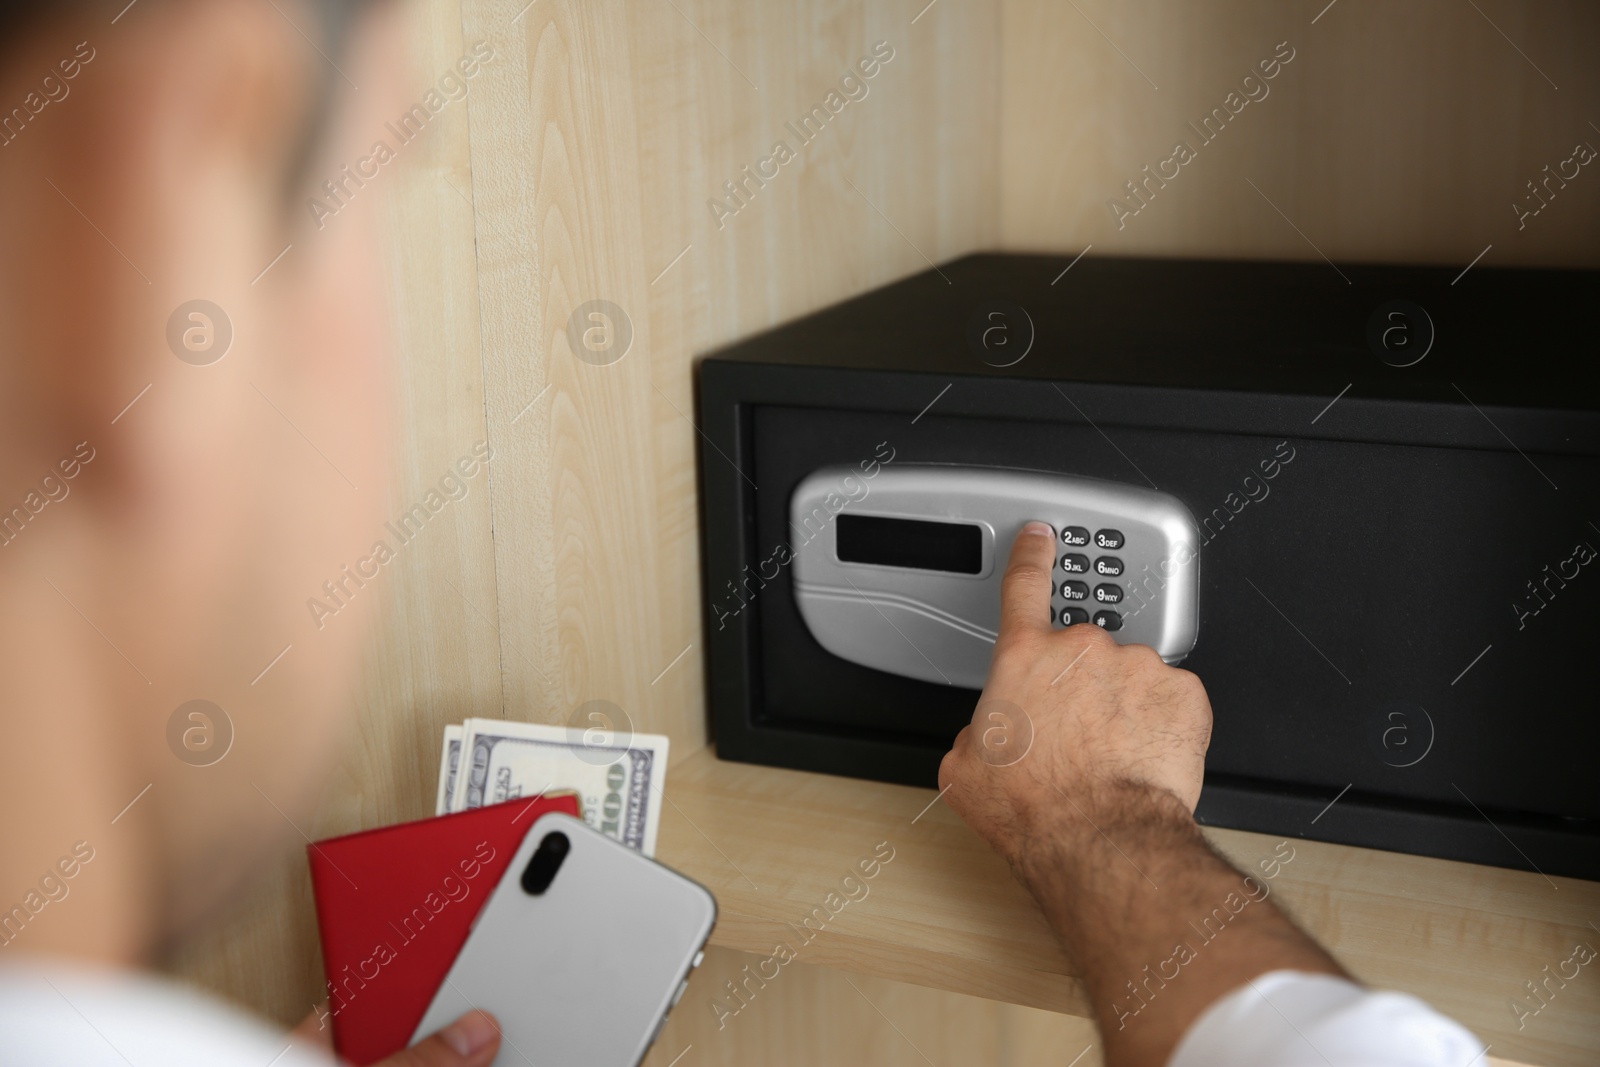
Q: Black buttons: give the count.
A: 12